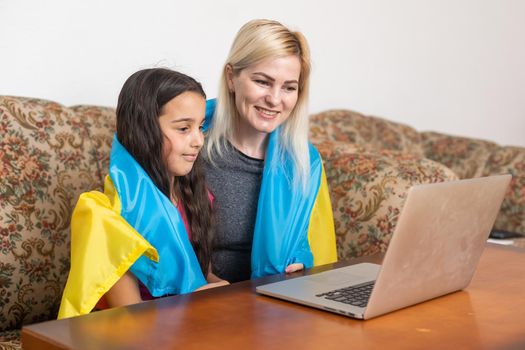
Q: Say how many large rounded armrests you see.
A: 1